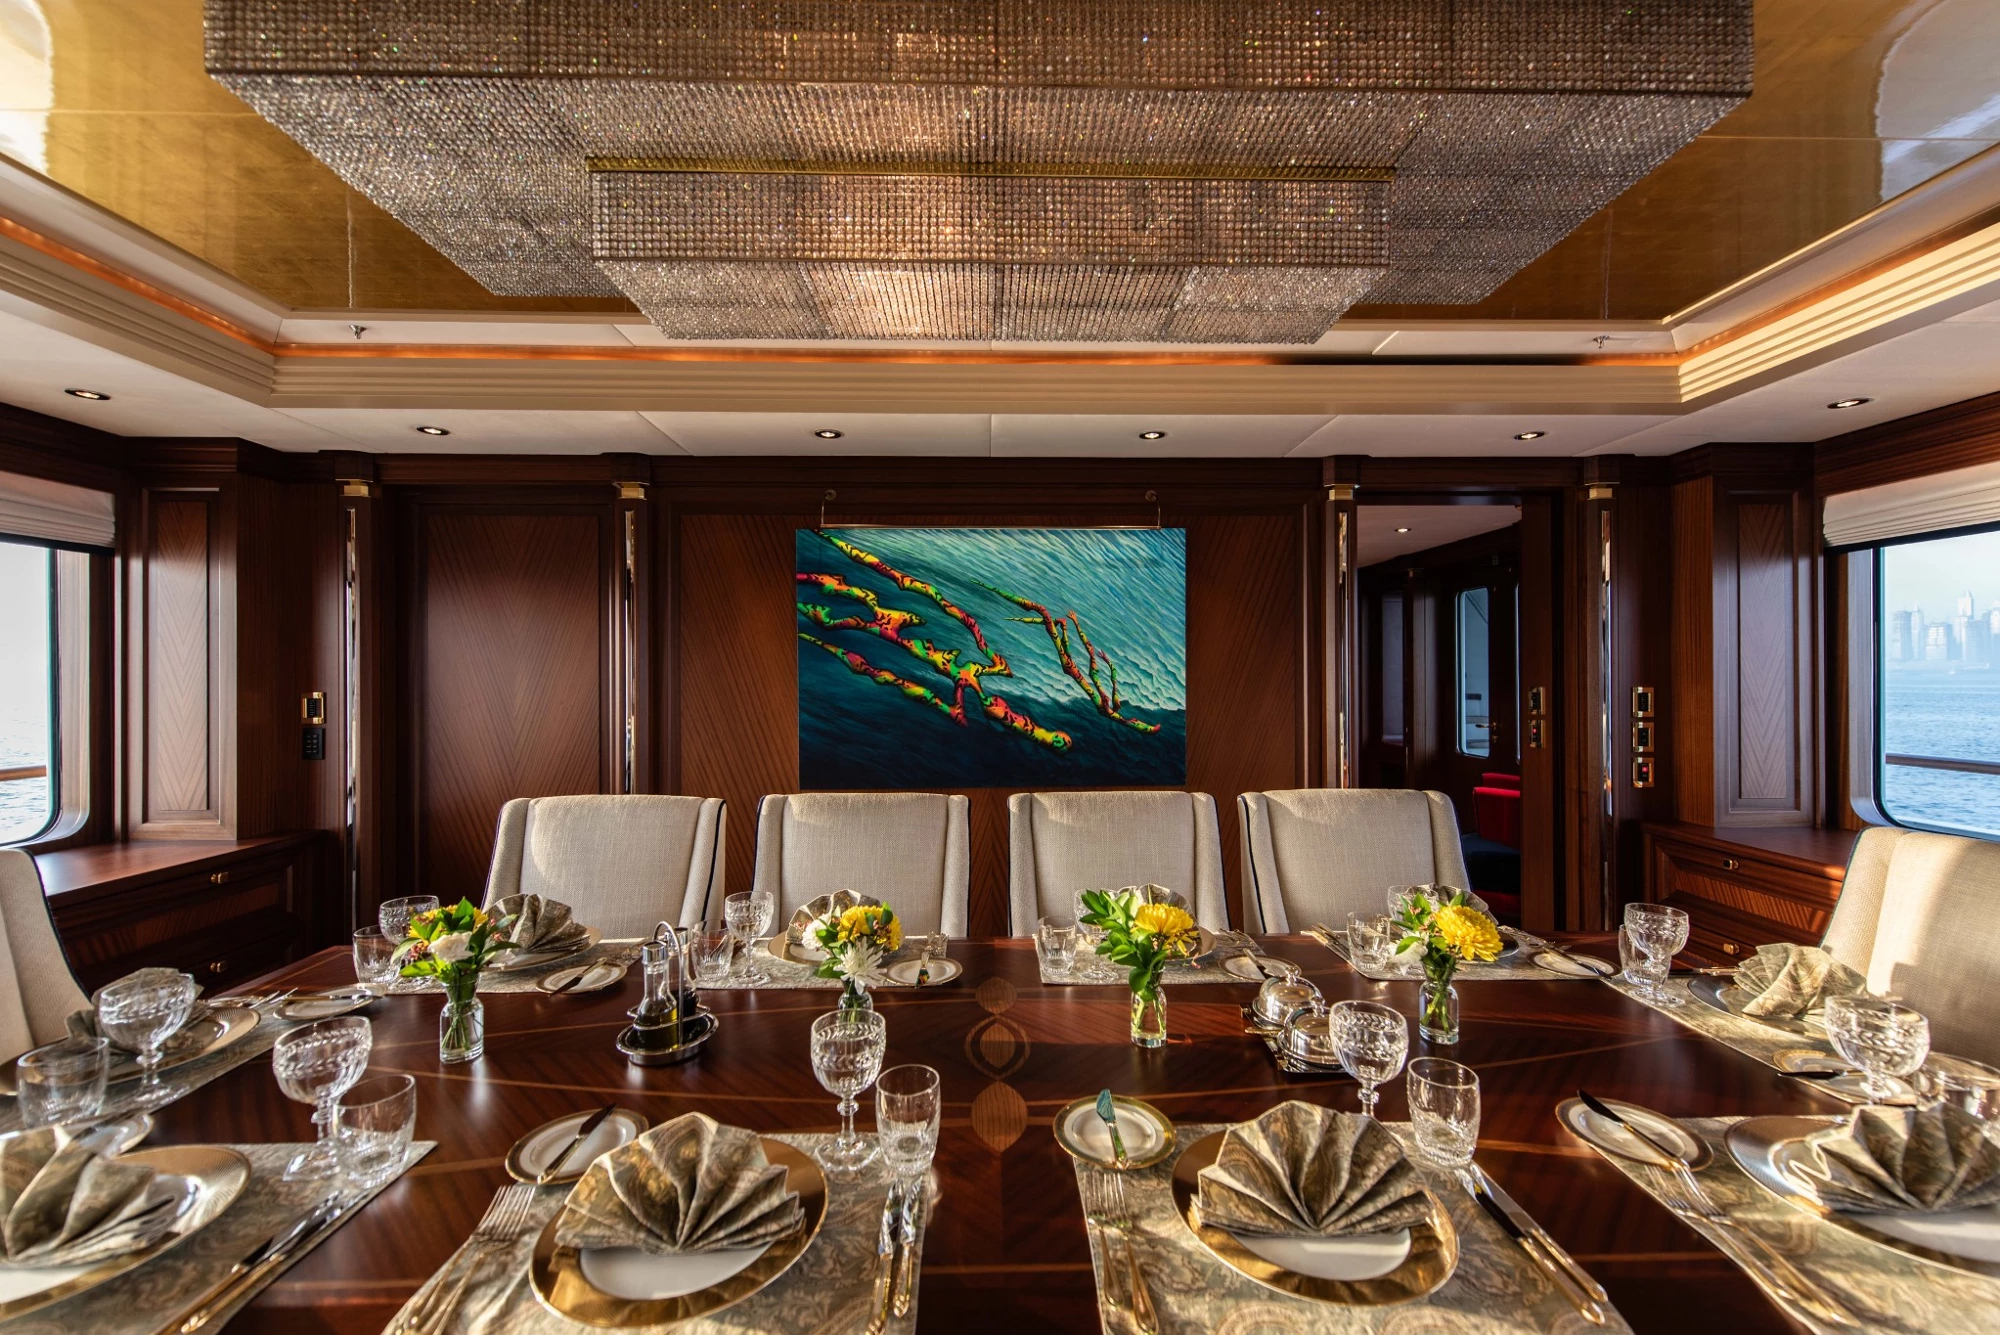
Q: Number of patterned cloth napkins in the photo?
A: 10